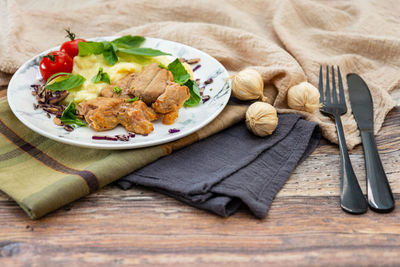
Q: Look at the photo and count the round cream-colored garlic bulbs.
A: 3